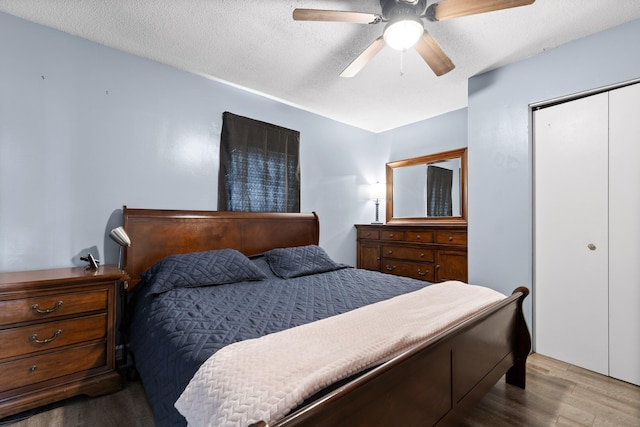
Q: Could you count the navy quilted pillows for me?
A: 2